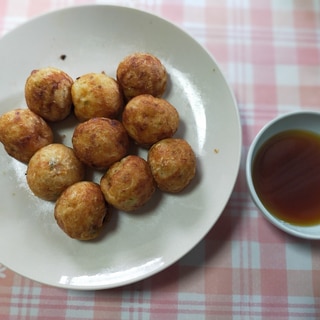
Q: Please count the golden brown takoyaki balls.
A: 10